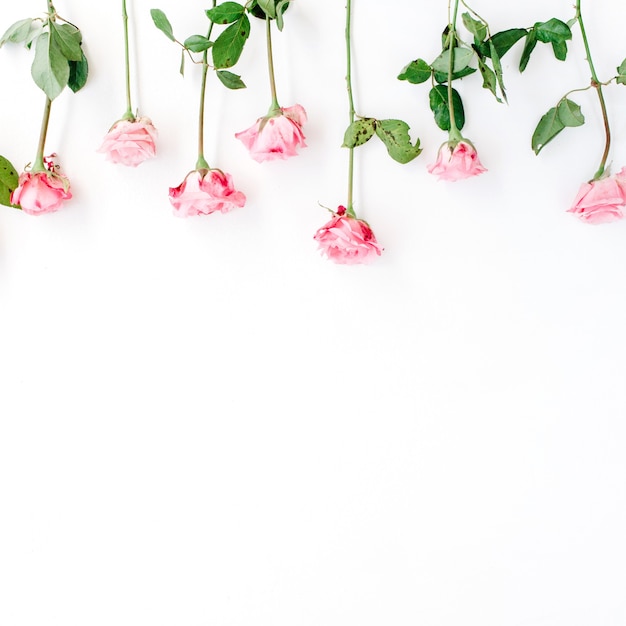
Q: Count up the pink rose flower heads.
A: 7